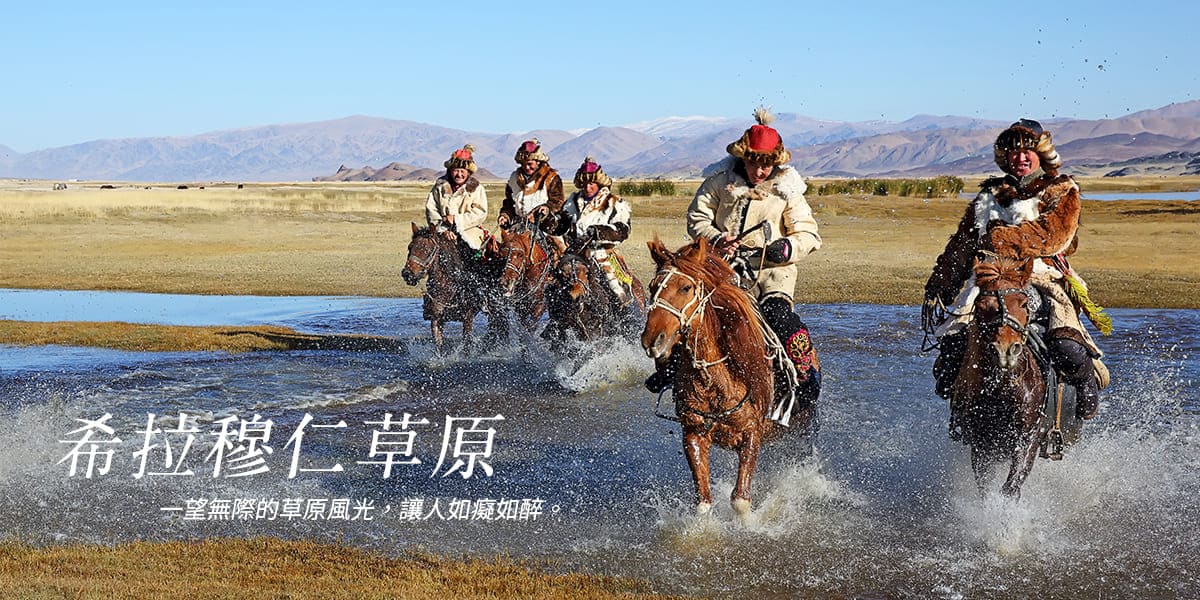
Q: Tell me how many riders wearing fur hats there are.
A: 5